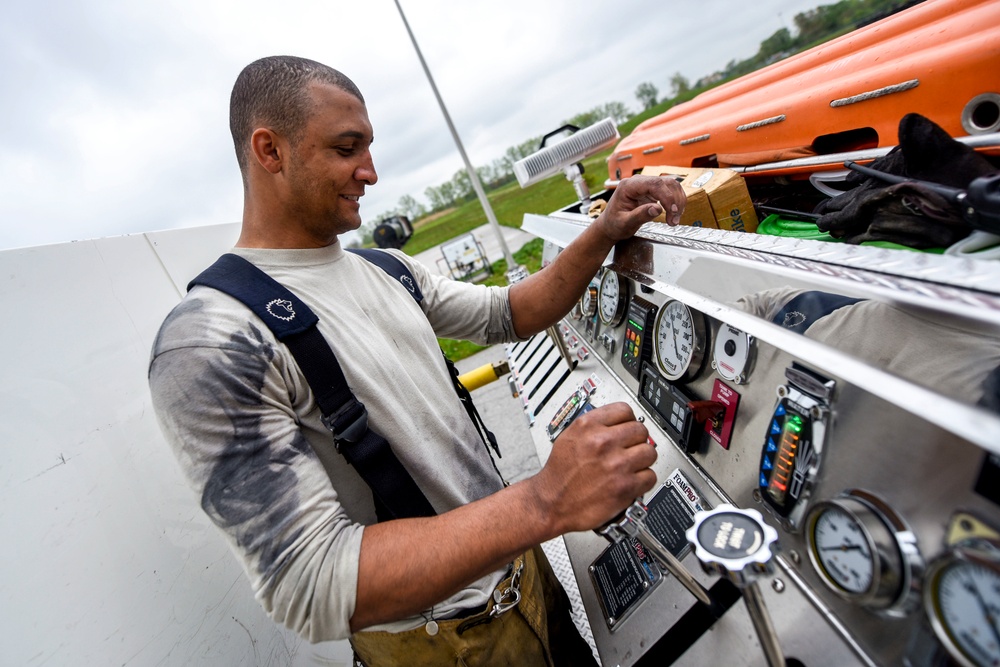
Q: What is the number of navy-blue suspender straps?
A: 2